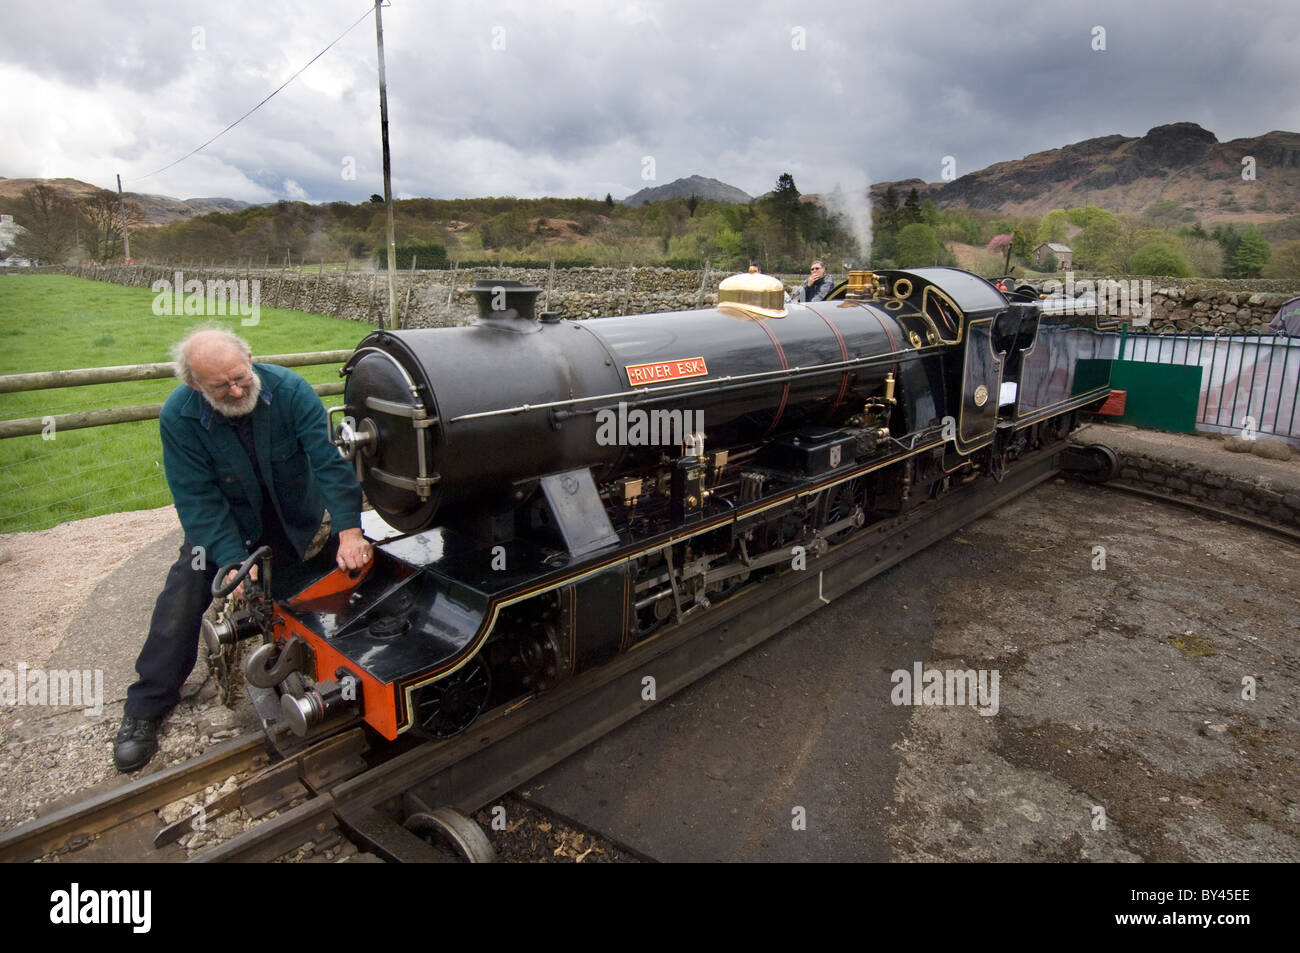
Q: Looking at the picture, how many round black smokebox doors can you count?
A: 1